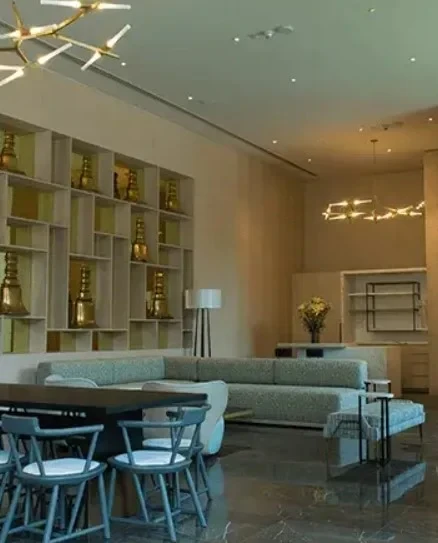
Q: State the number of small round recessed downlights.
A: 11